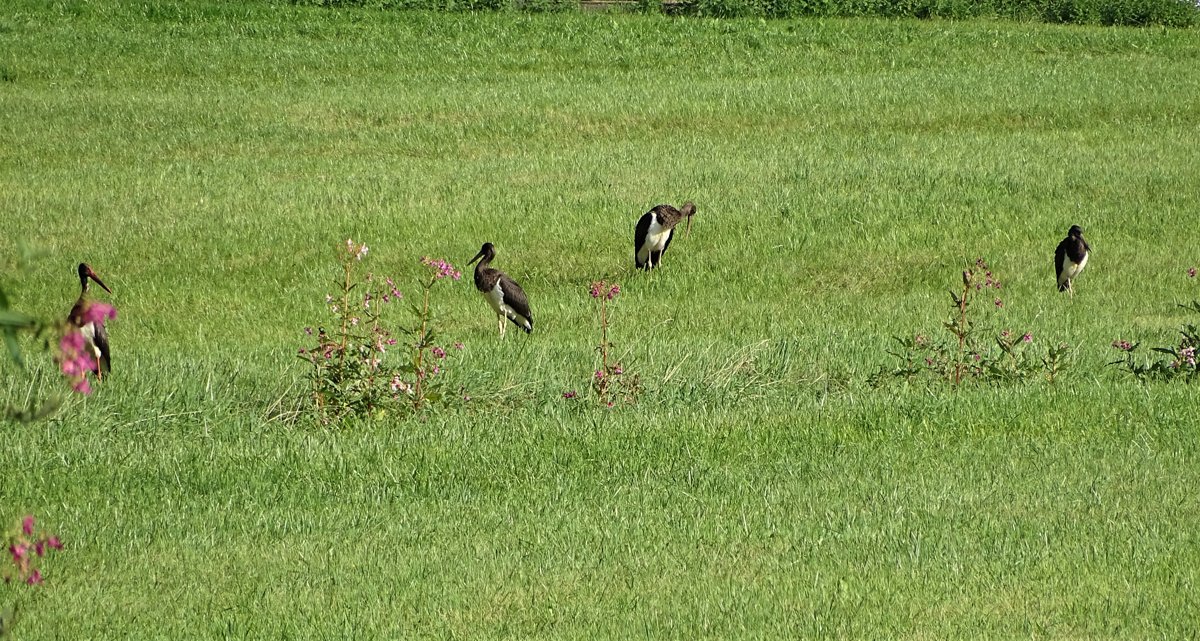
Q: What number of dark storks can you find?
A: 4